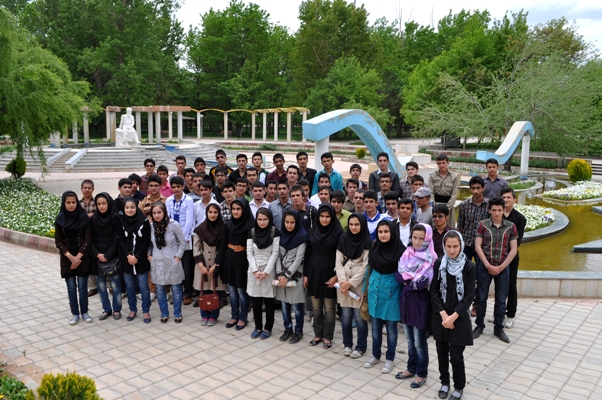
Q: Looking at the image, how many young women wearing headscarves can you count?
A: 13